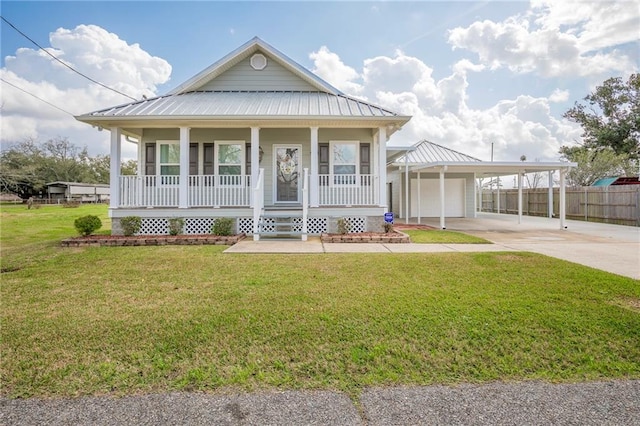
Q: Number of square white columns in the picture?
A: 5